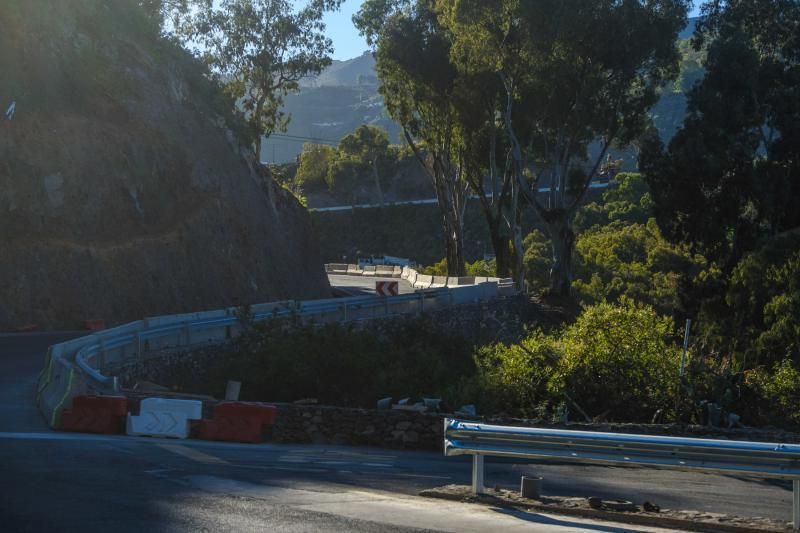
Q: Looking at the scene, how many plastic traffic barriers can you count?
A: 3